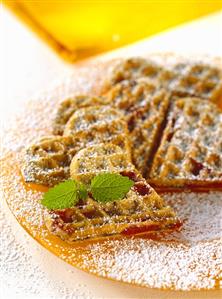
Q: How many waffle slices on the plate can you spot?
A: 5